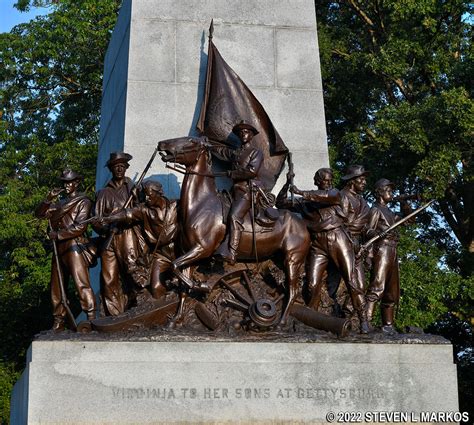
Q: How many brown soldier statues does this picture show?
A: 7